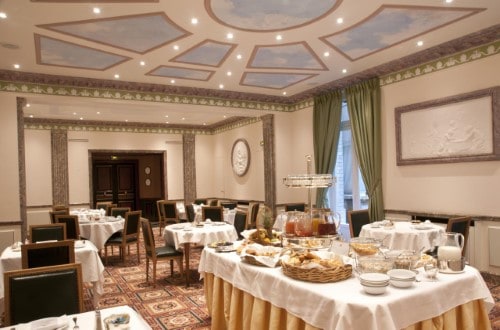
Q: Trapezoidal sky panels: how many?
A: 7